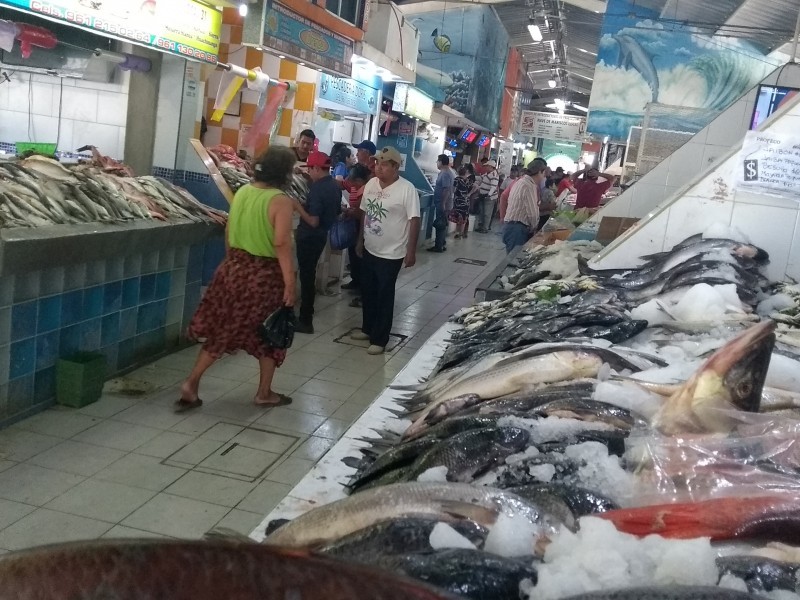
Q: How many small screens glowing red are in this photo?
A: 2